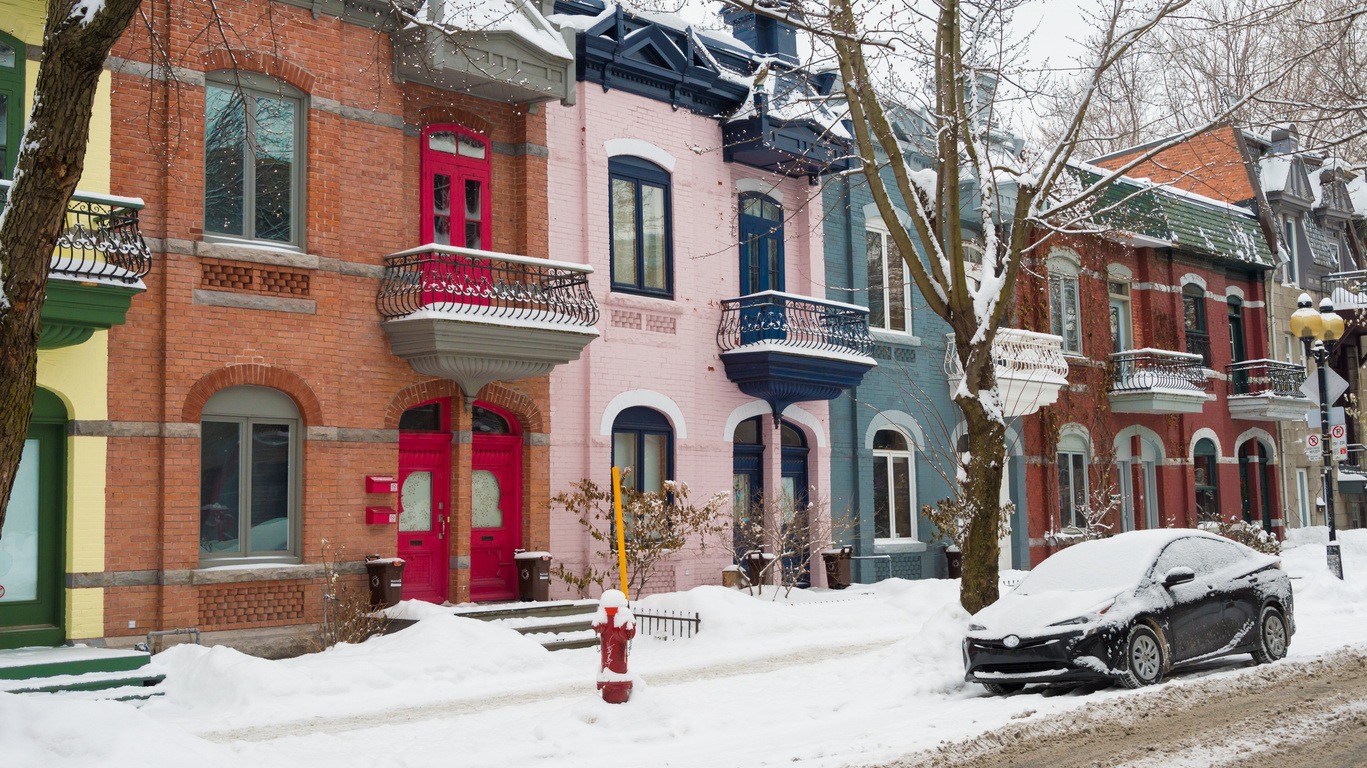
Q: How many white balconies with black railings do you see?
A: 2